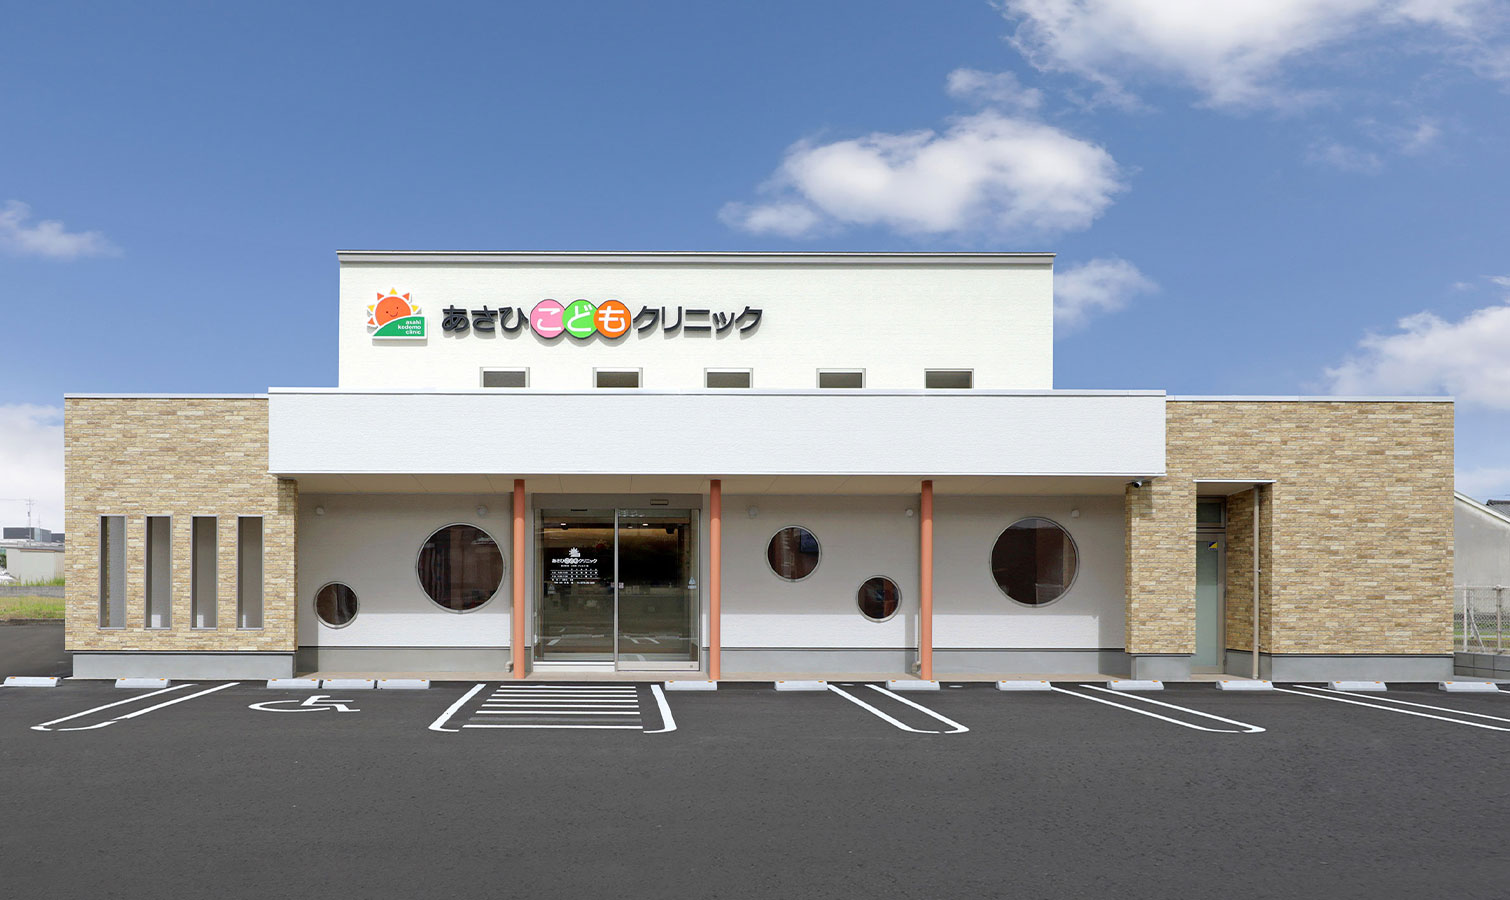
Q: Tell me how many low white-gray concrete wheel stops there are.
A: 13